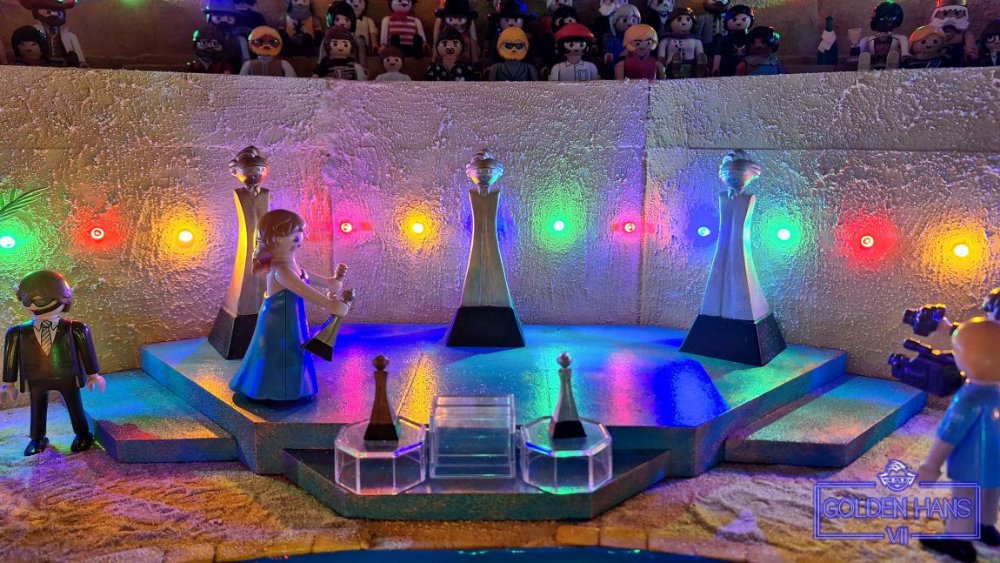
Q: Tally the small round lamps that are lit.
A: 11